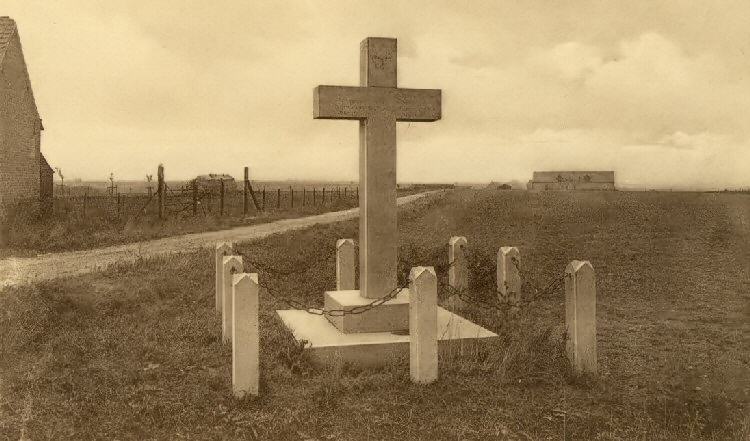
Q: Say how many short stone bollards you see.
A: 8